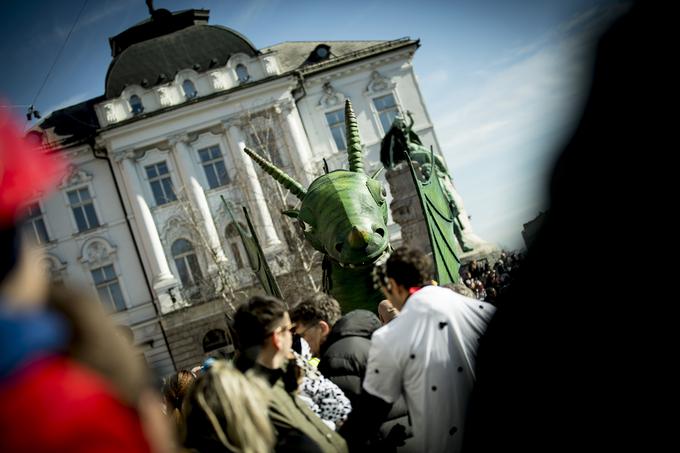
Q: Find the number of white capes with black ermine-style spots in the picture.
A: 1